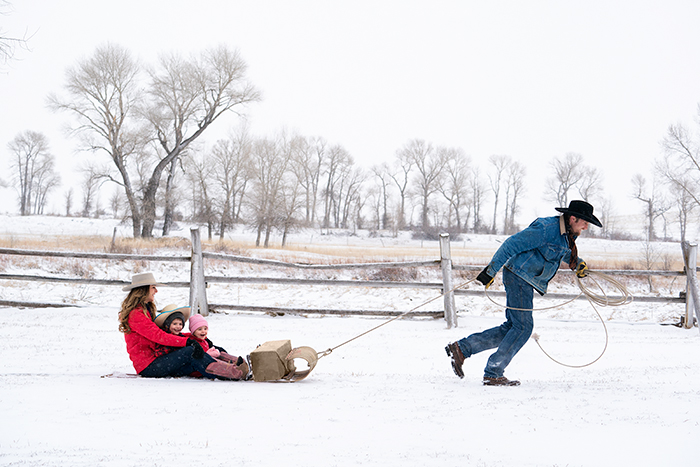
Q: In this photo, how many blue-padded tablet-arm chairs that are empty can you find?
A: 0